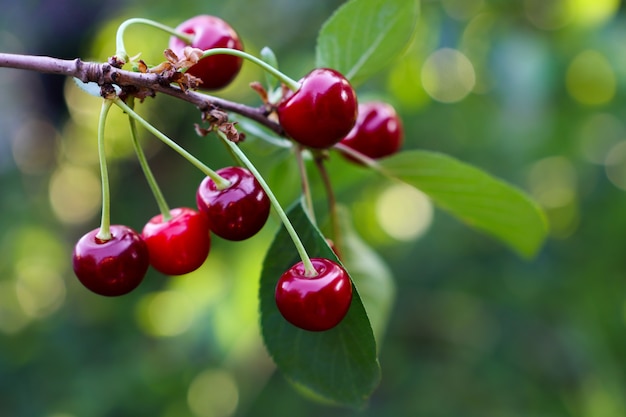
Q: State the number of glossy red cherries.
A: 7